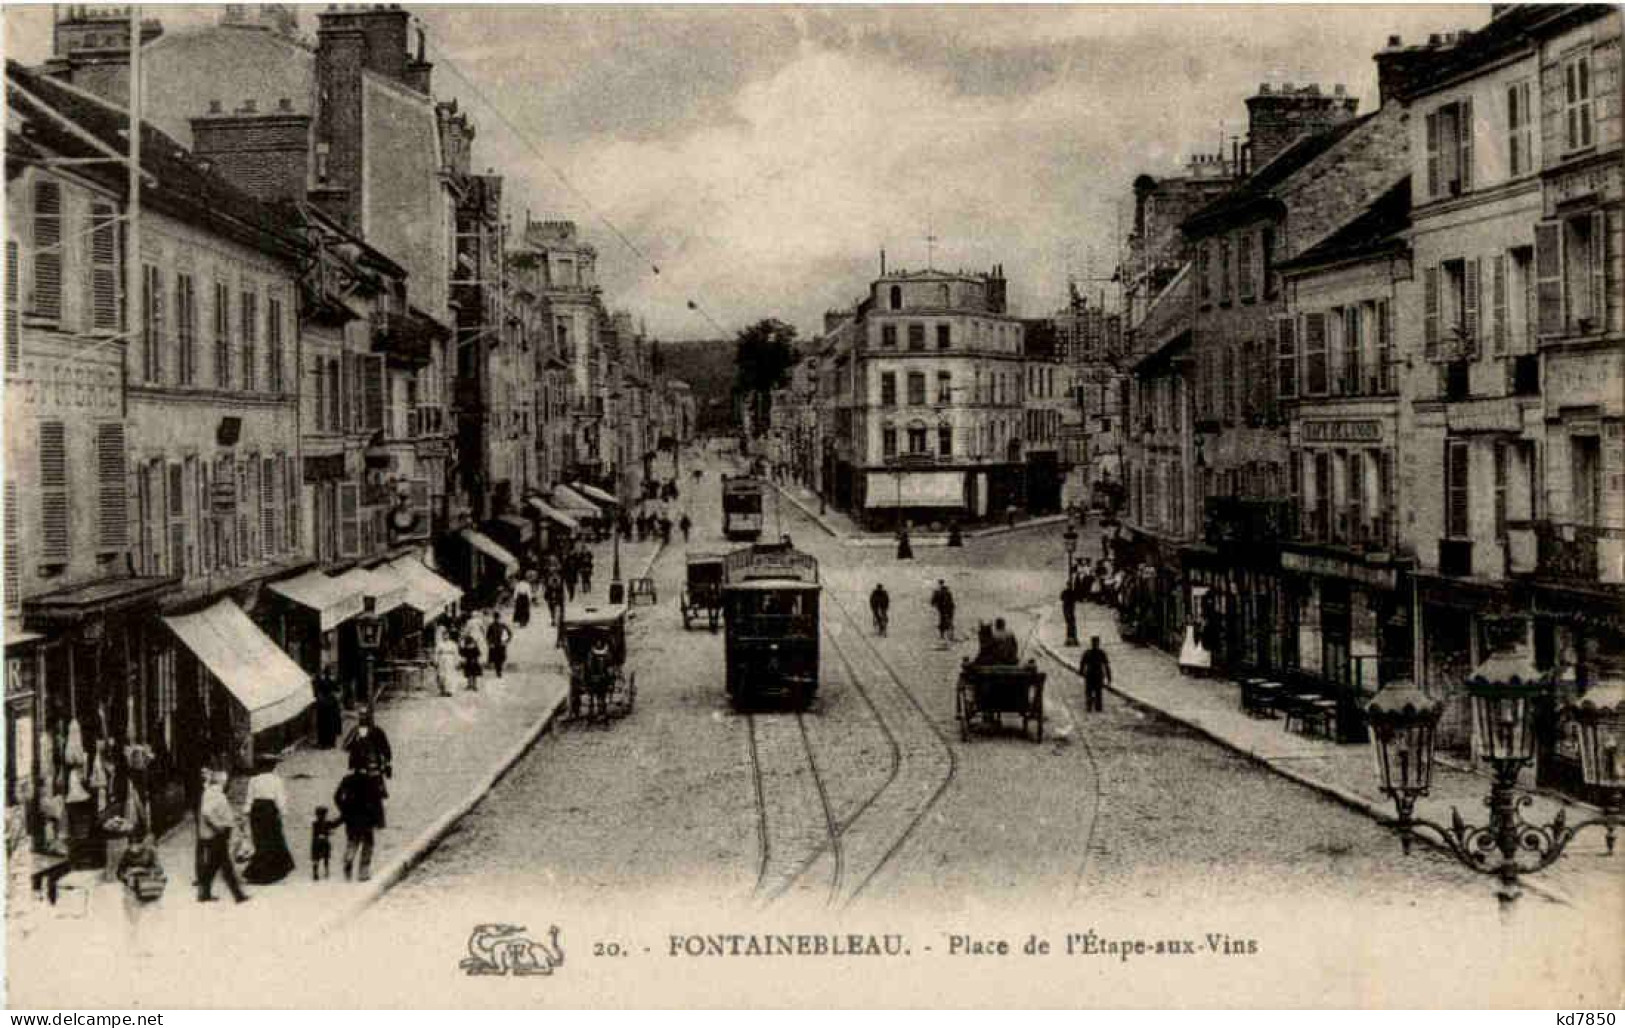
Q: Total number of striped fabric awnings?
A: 0